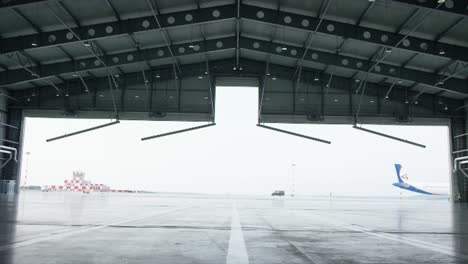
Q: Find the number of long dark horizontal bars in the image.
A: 4